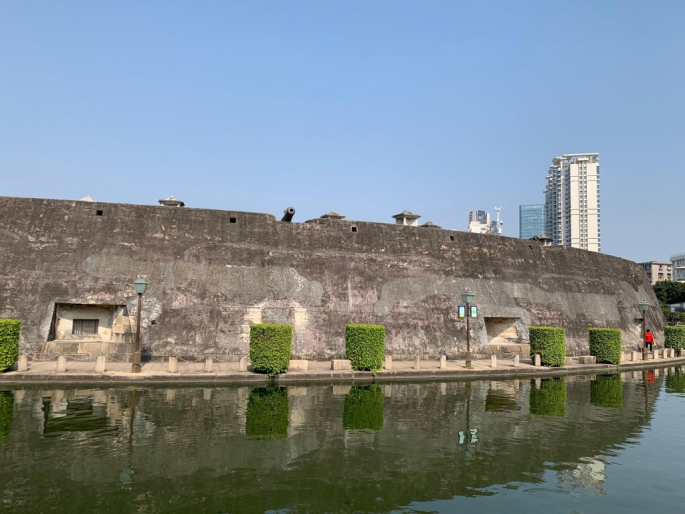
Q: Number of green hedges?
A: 6